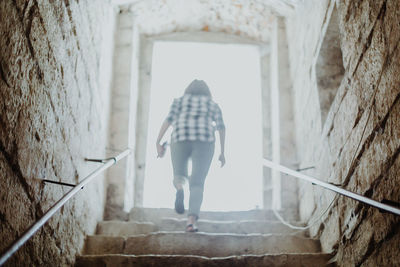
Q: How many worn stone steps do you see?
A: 4